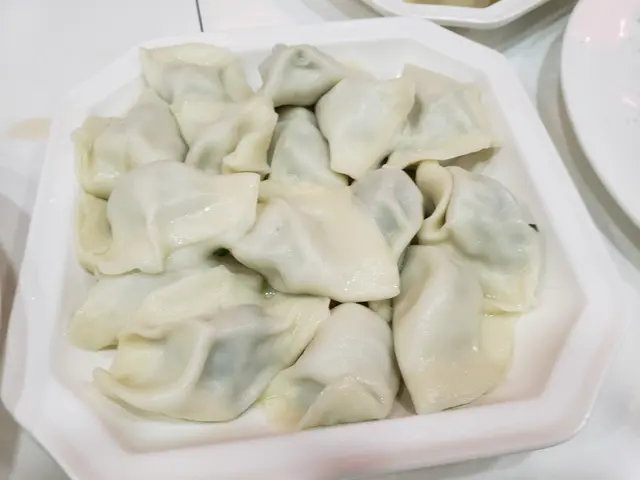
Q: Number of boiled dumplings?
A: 15